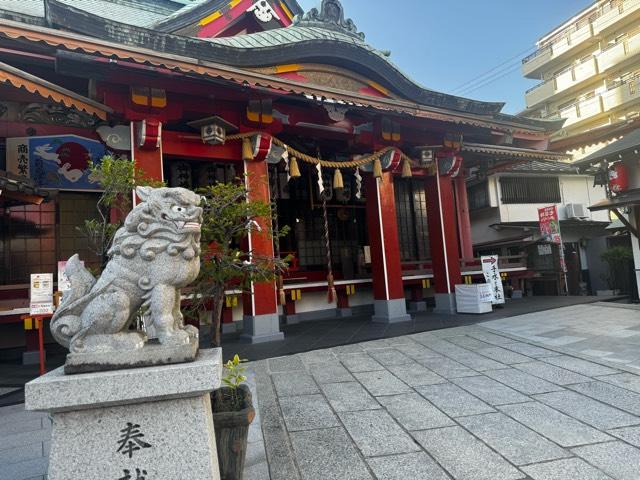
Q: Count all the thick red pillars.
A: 4